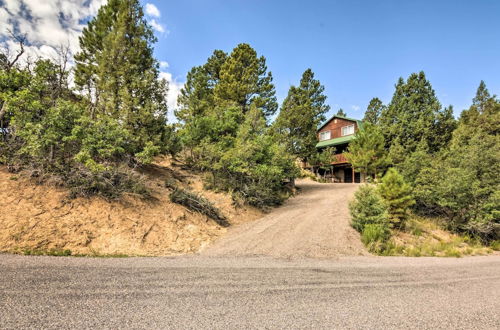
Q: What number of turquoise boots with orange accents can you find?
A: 0